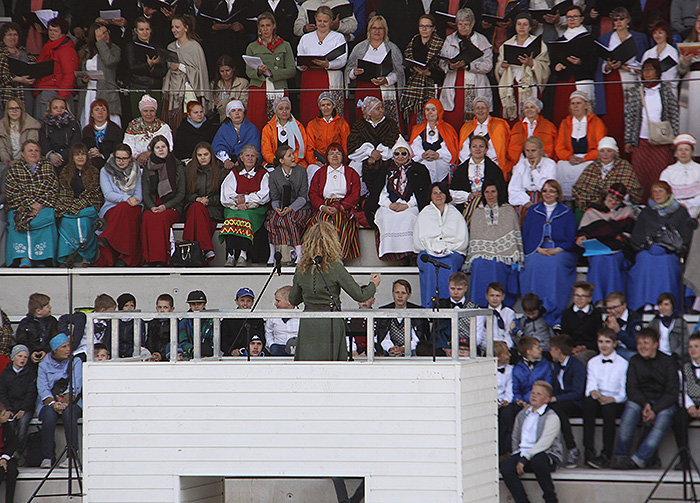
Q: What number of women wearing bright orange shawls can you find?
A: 6